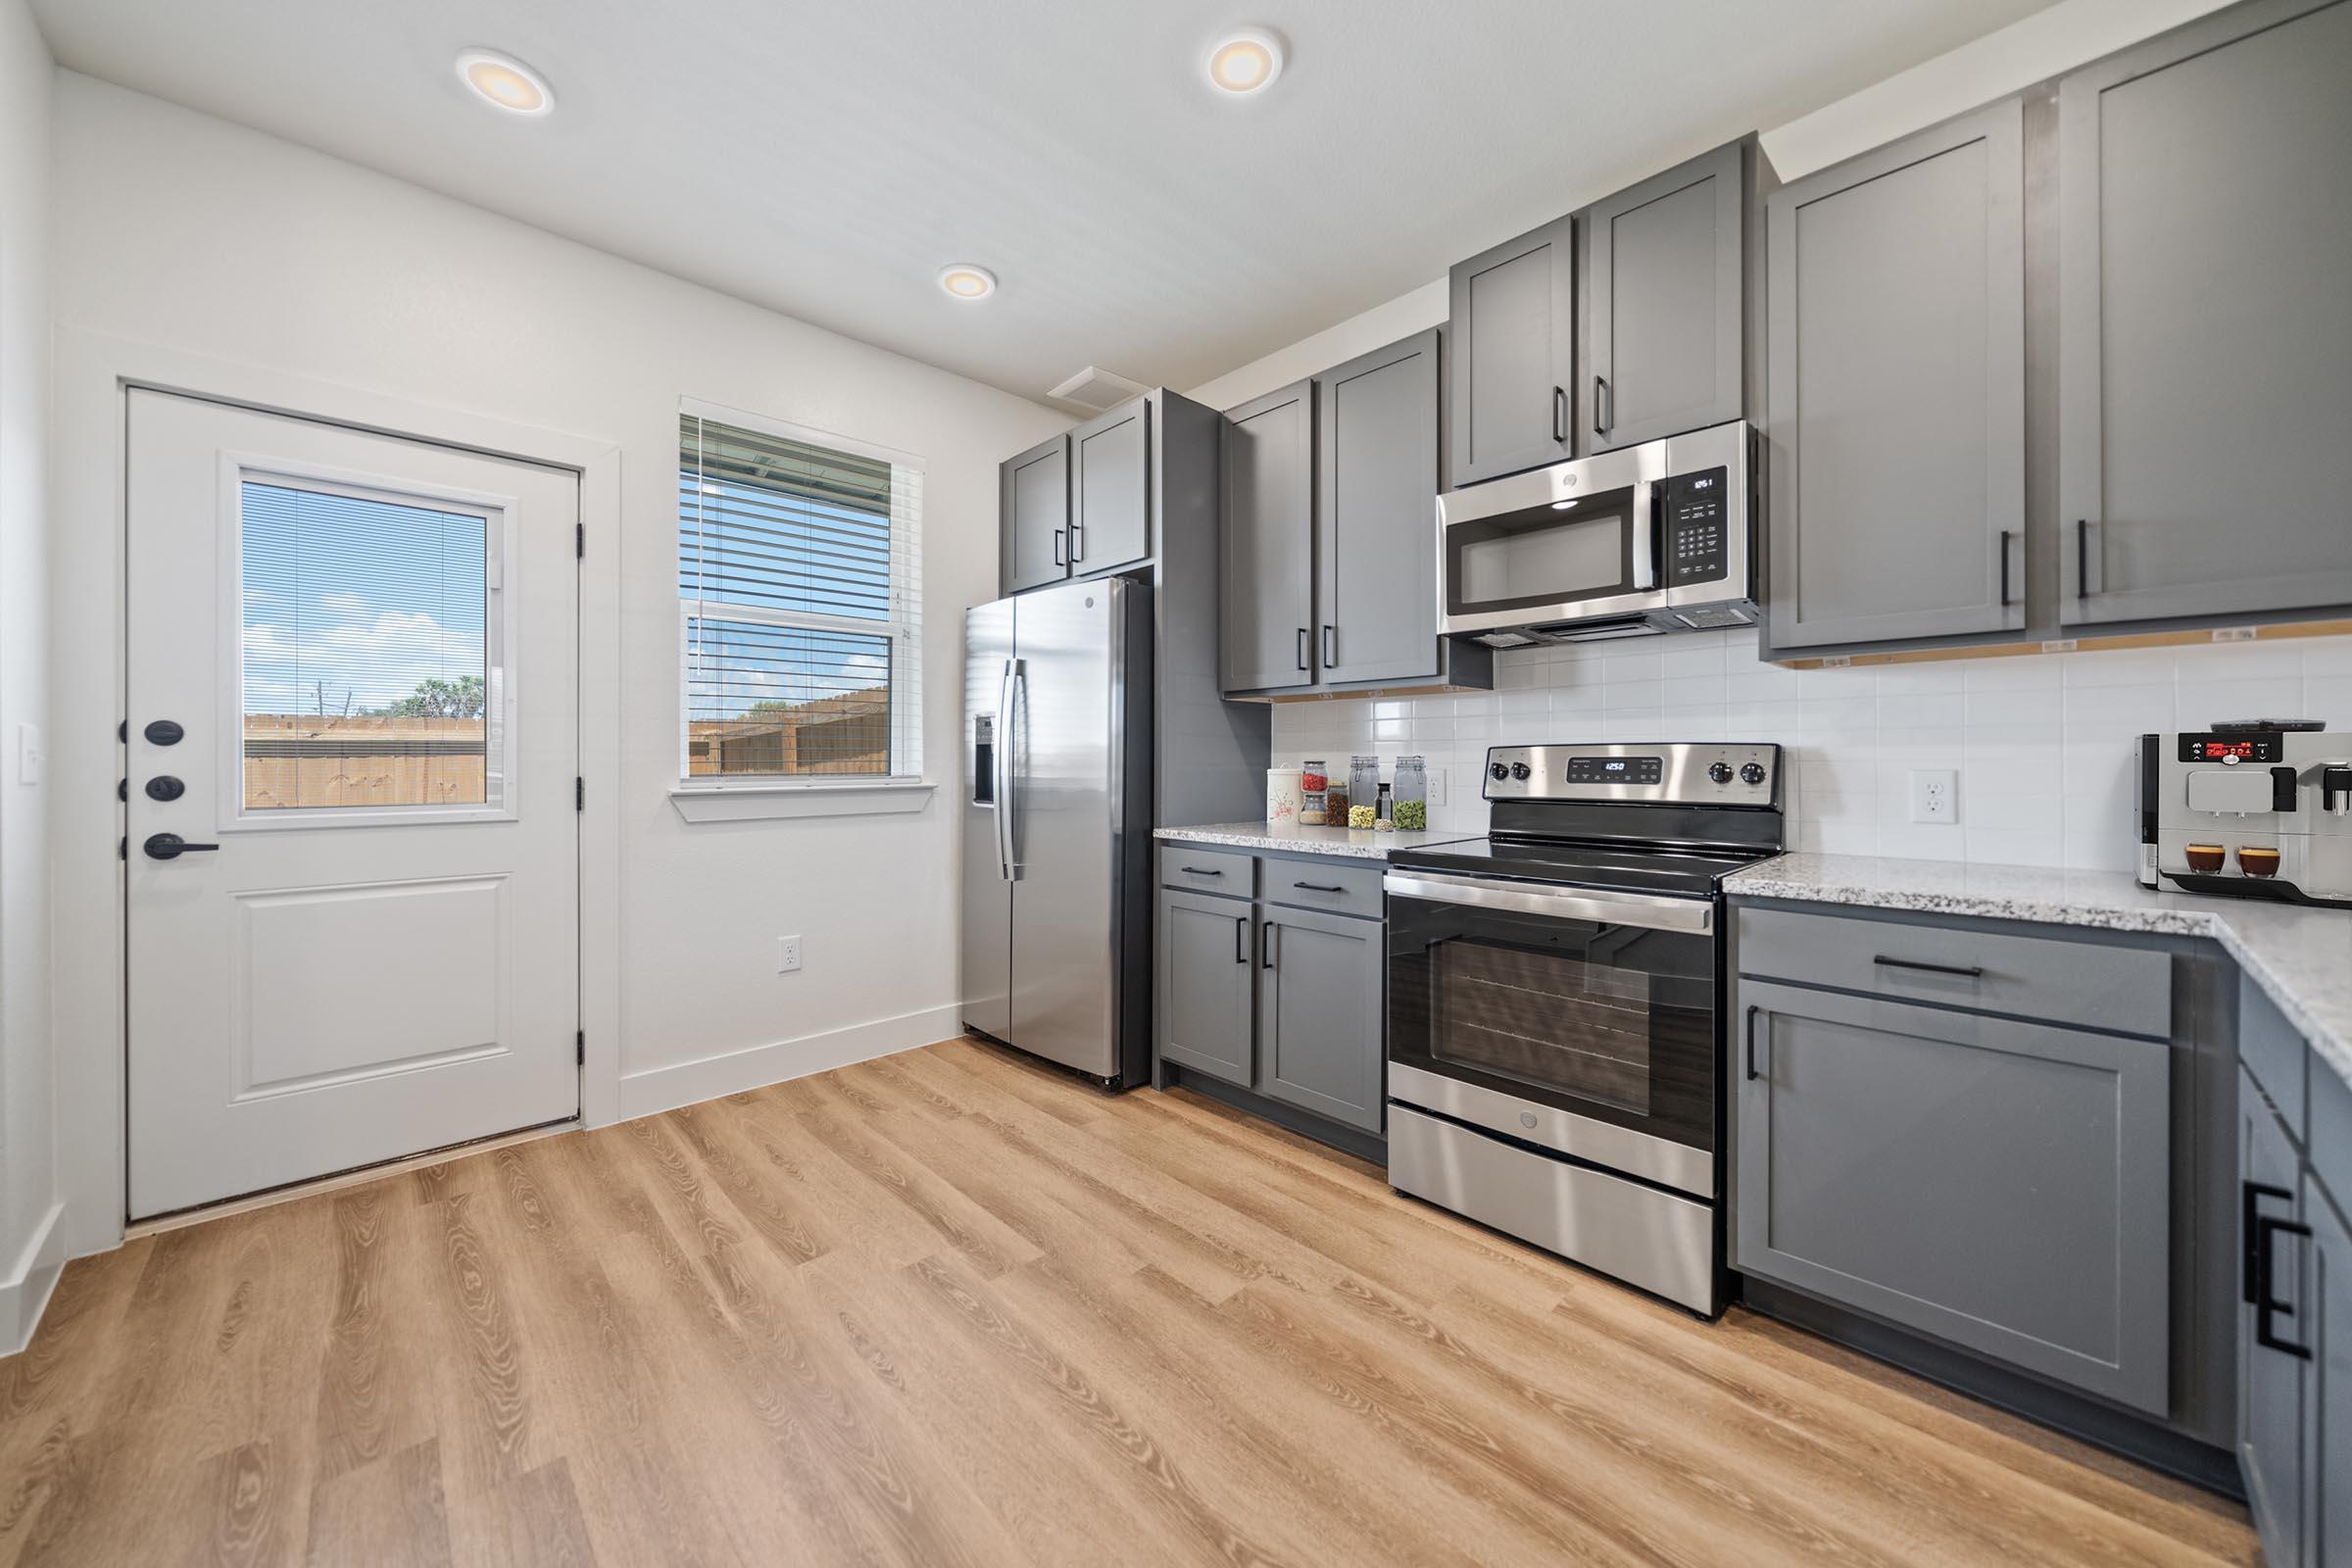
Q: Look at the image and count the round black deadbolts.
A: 2